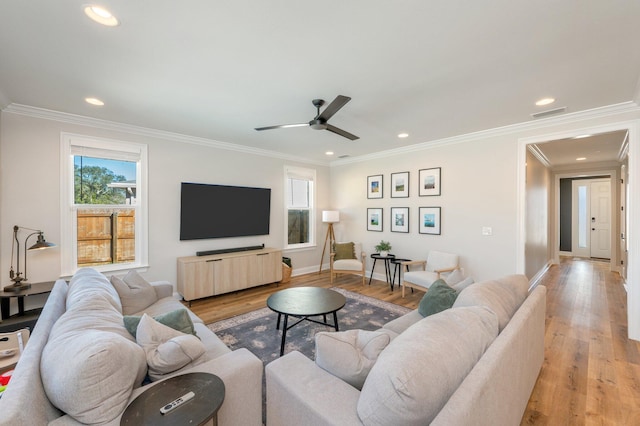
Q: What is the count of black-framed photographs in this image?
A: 6